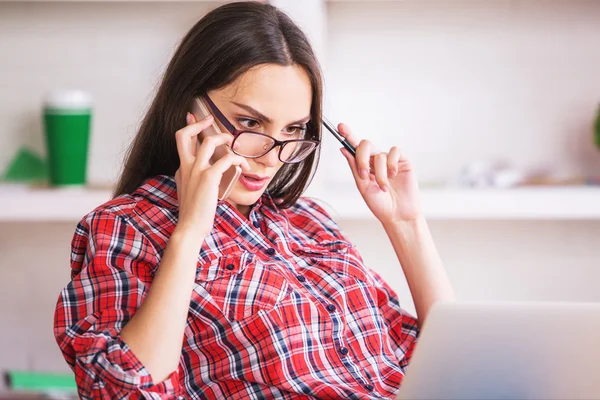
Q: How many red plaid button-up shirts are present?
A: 1